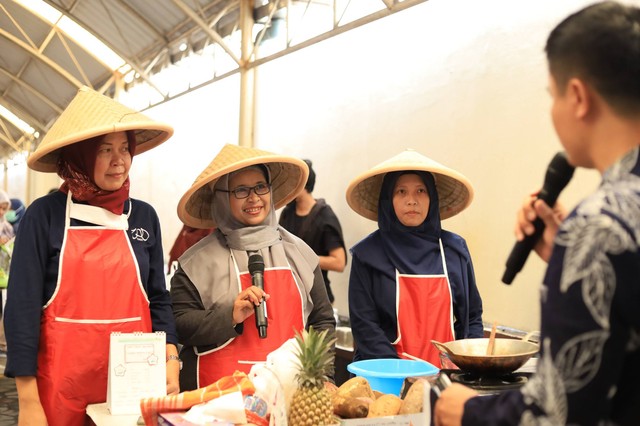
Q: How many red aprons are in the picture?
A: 3